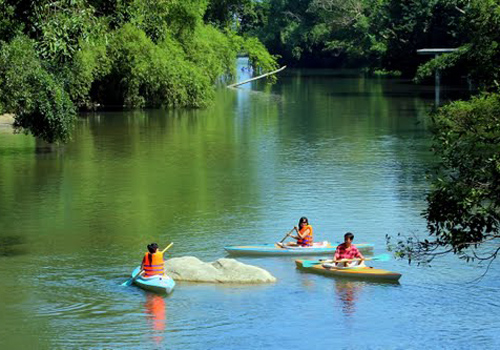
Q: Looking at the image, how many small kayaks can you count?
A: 3